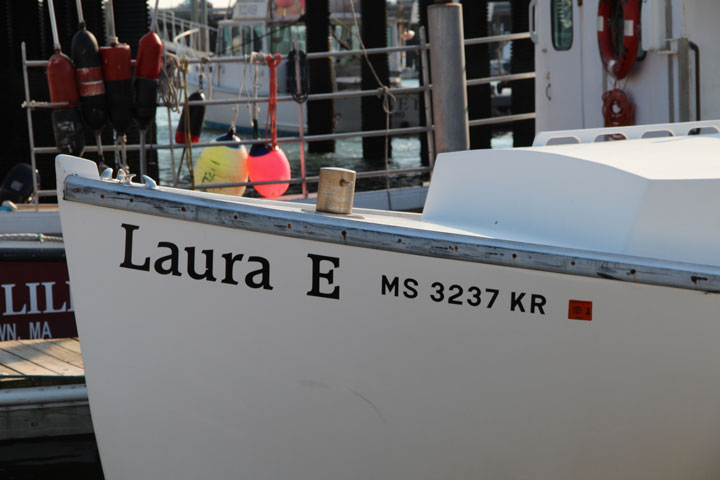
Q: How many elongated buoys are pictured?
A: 5